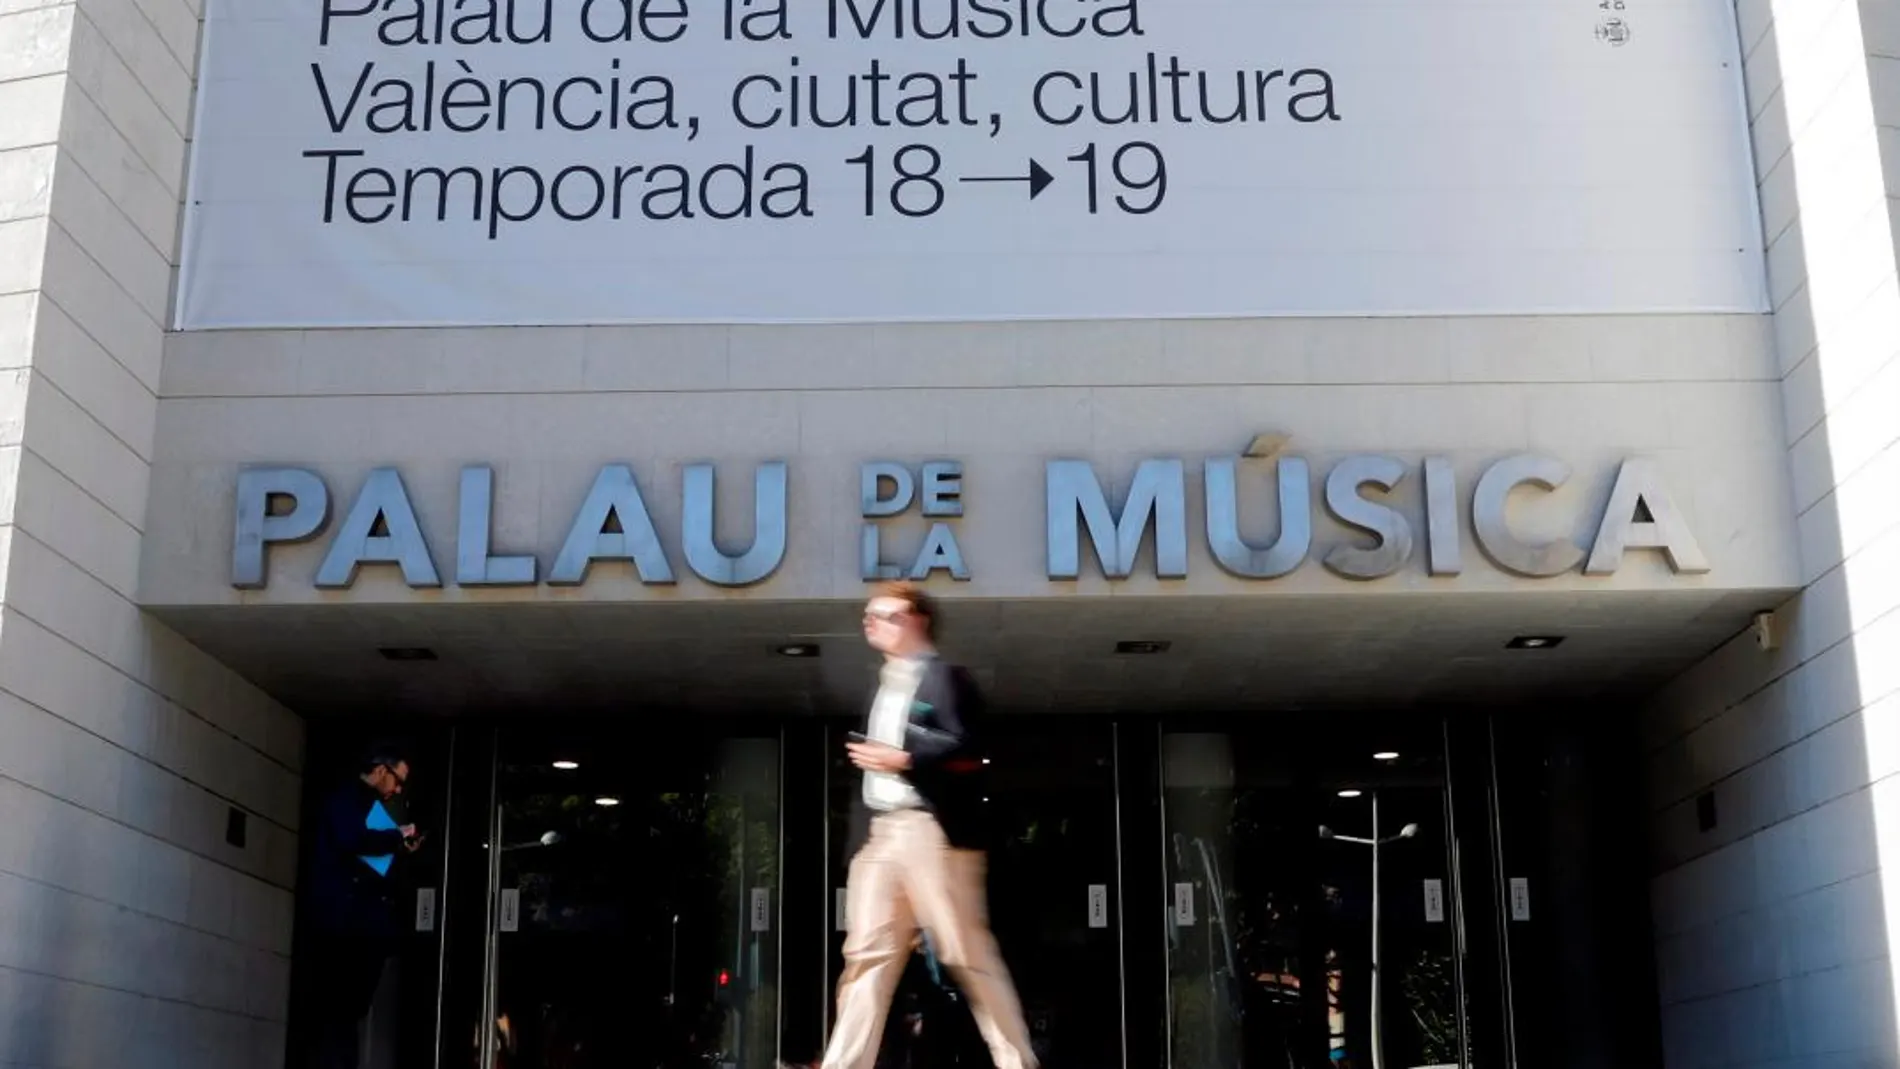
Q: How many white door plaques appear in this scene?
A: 8